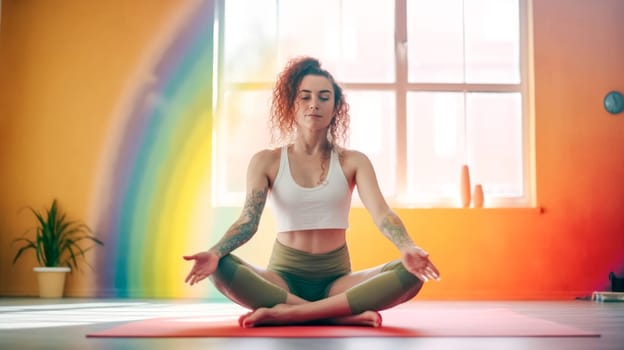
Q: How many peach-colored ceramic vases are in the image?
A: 2